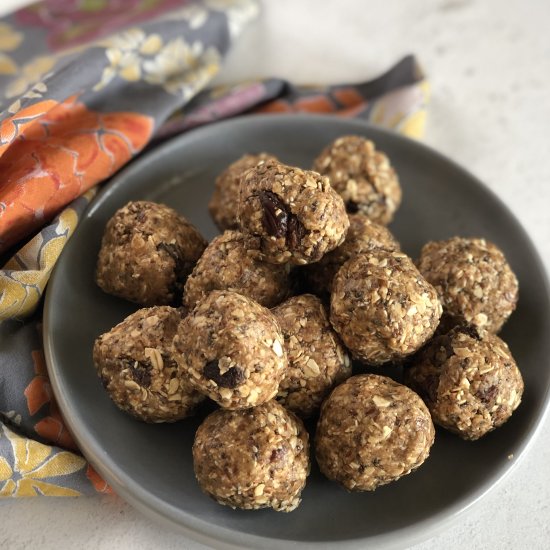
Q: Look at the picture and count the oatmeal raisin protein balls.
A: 14